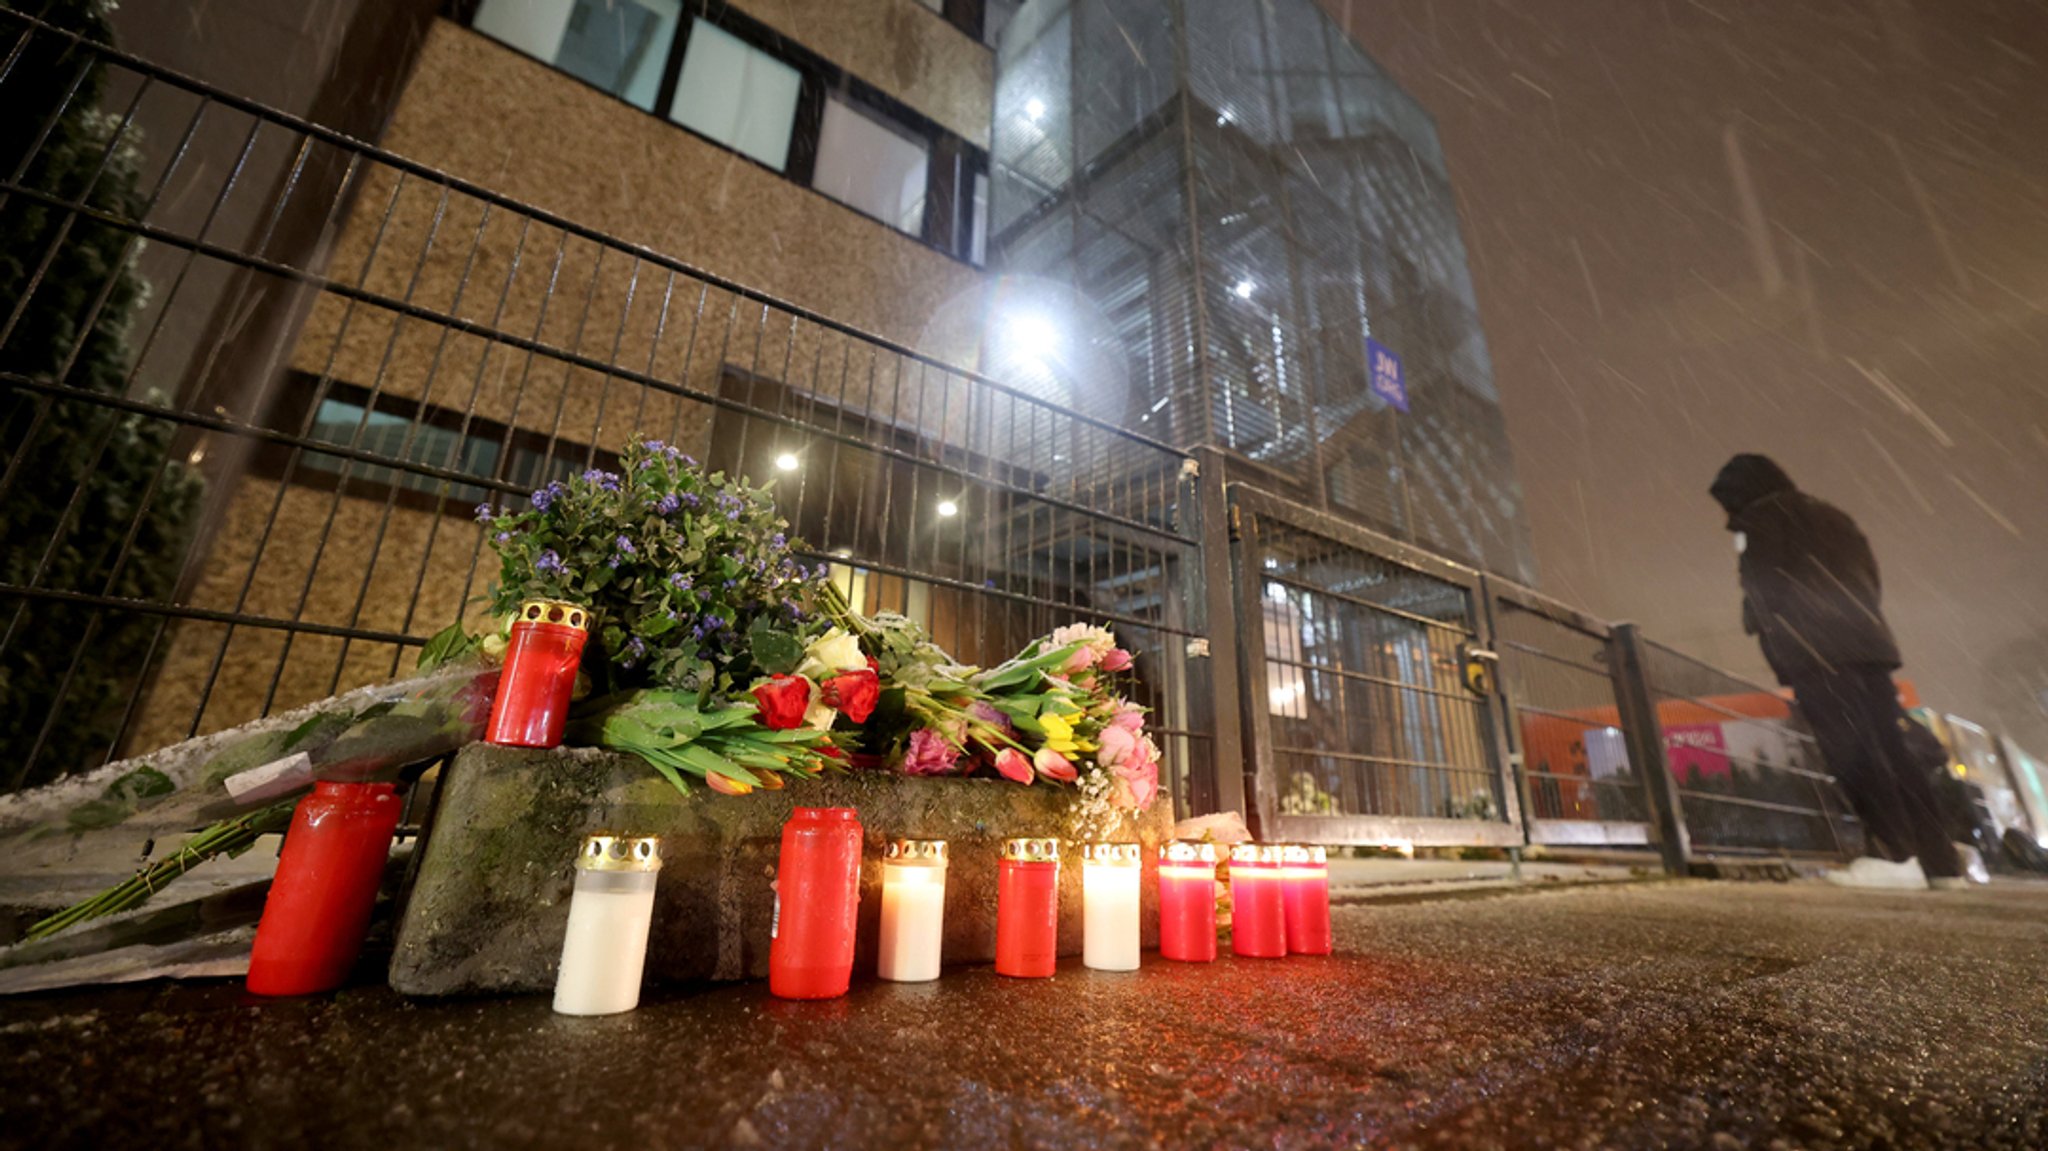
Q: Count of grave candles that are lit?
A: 5